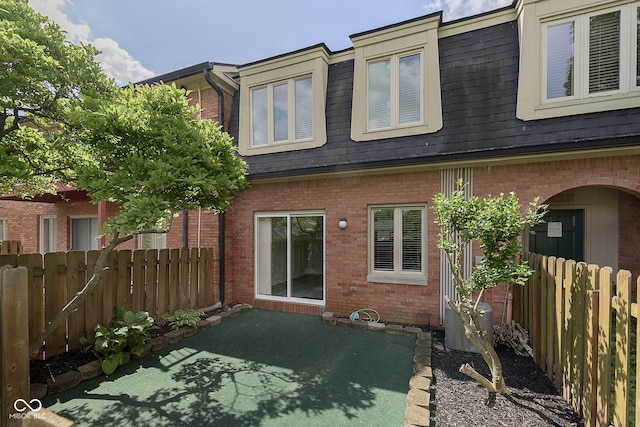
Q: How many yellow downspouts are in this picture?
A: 0